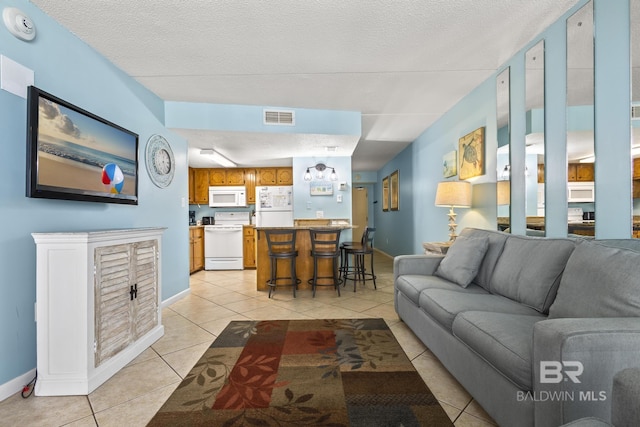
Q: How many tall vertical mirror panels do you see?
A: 4